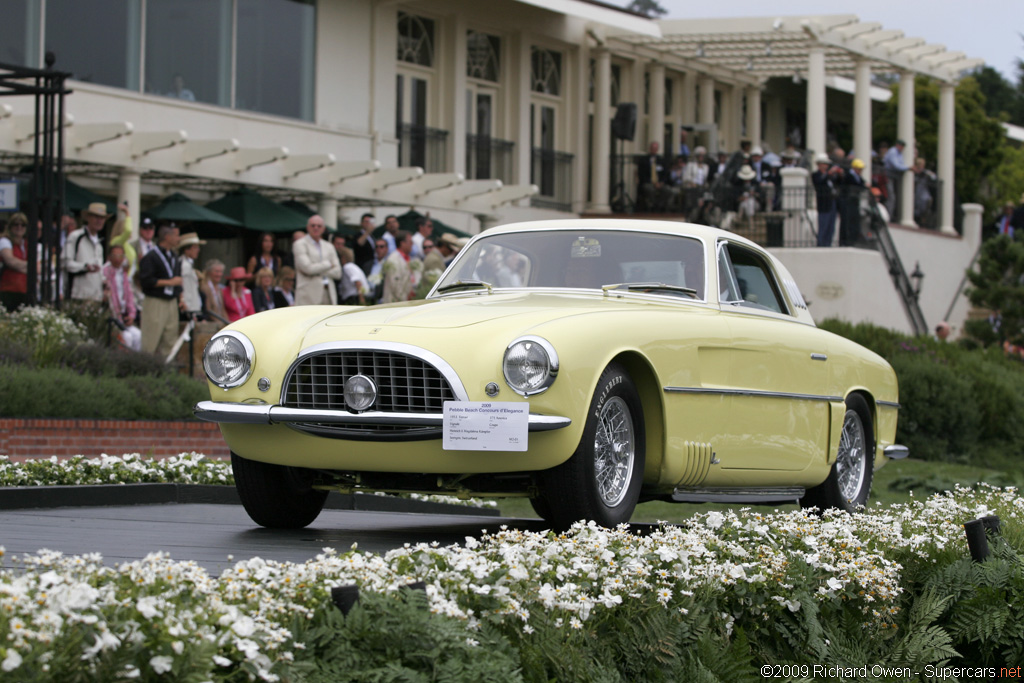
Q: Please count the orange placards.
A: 0